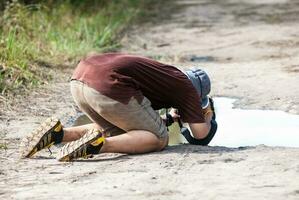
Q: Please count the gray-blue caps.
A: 1